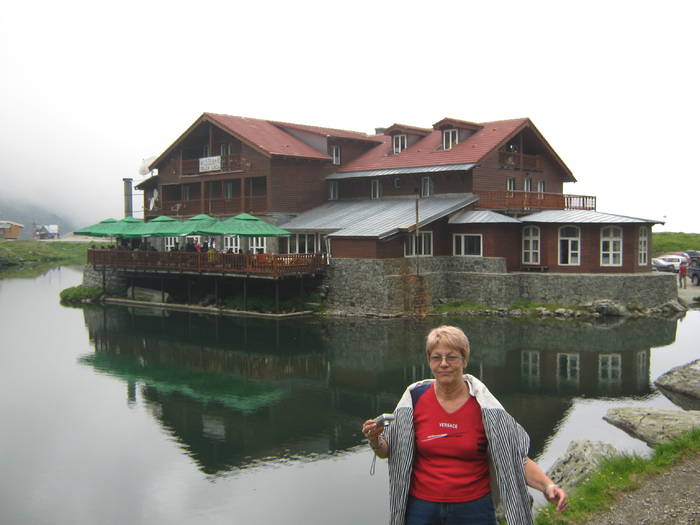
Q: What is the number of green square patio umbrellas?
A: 5